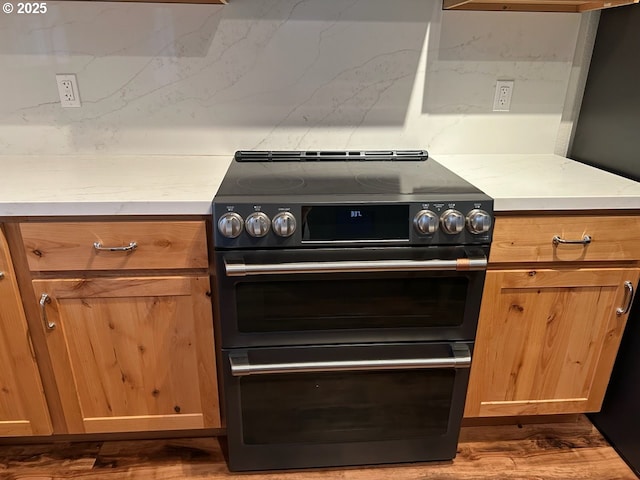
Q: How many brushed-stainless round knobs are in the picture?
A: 6